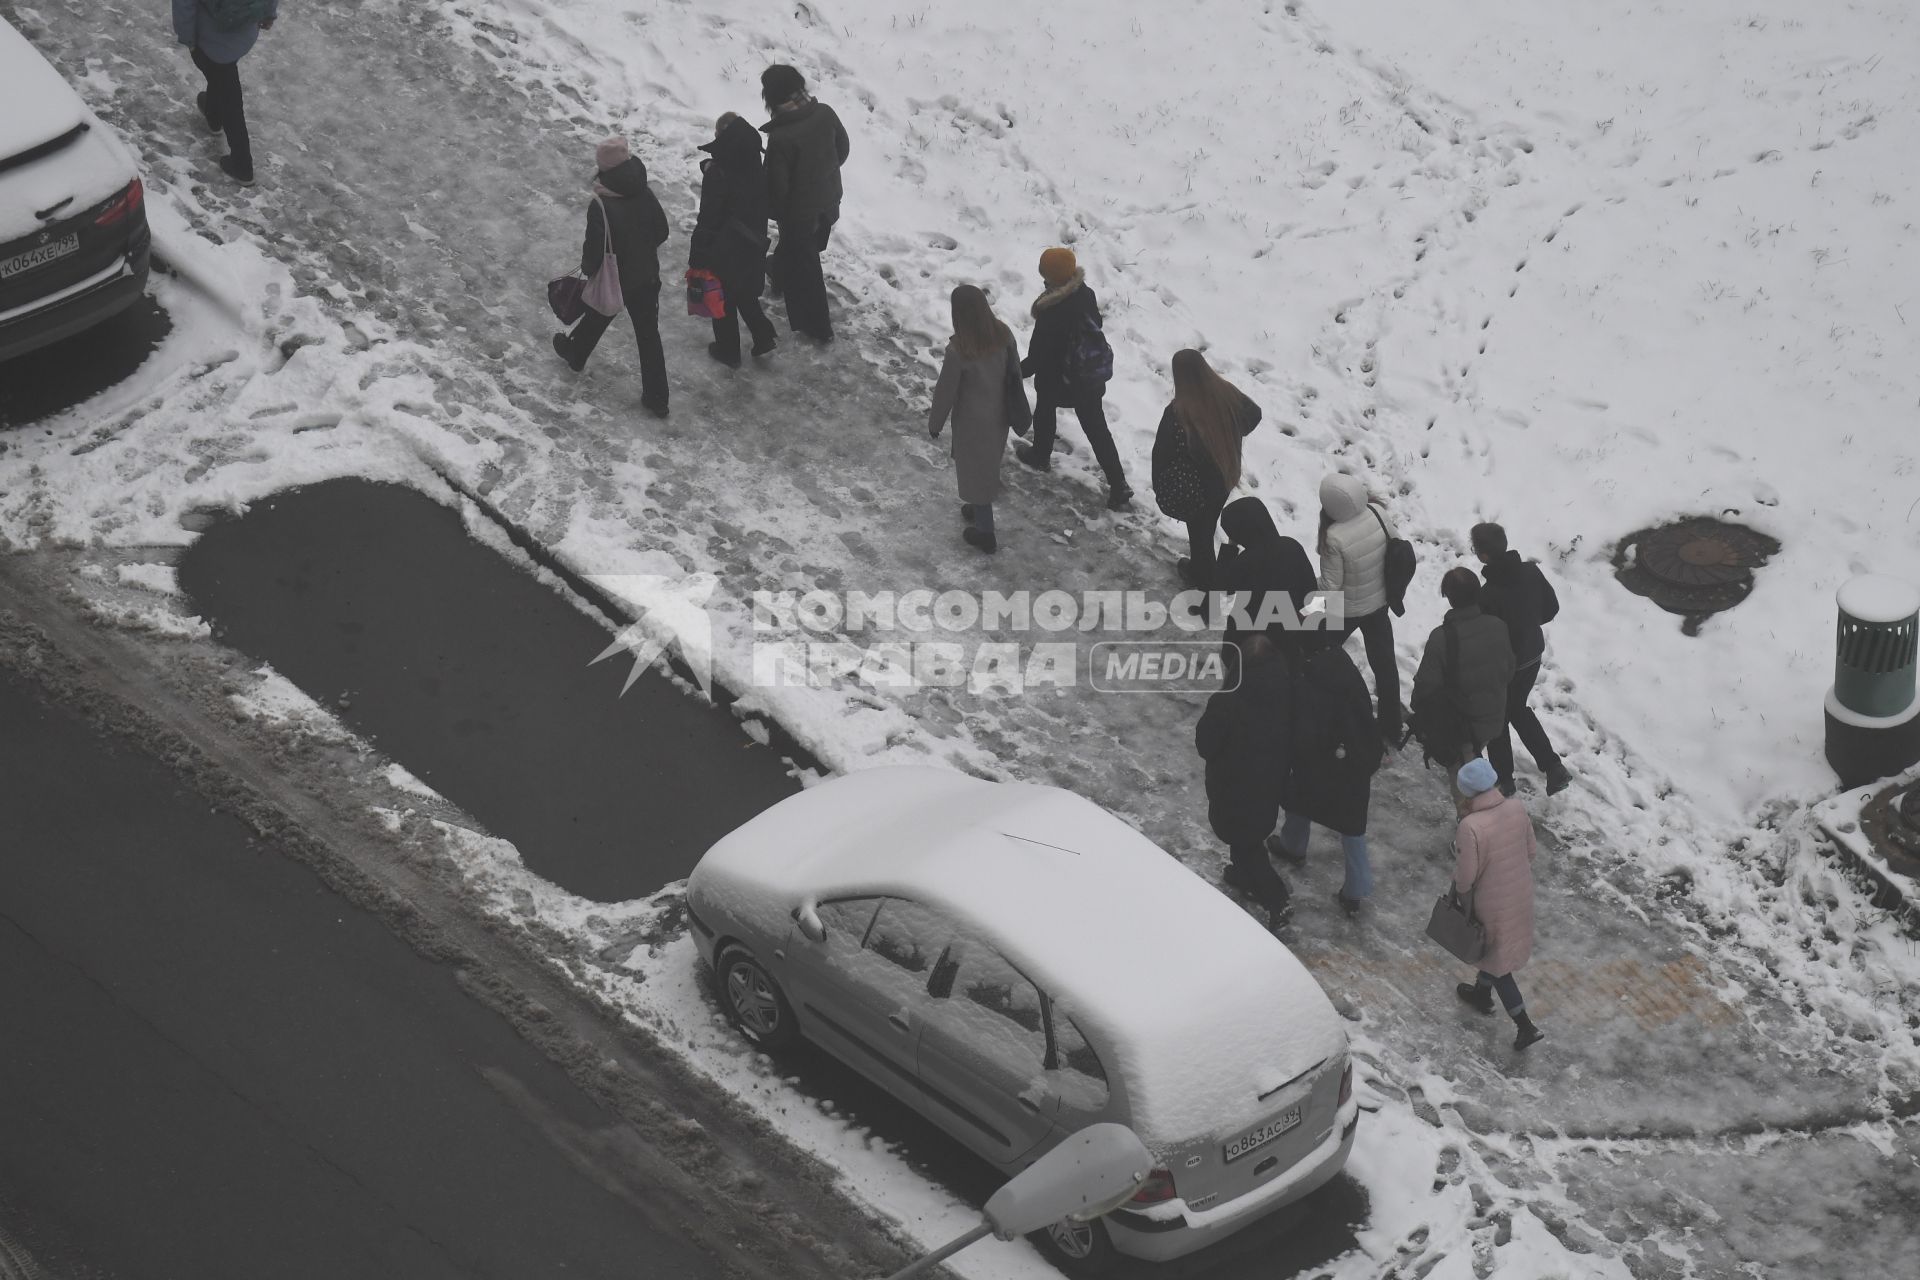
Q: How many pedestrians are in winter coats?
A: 14